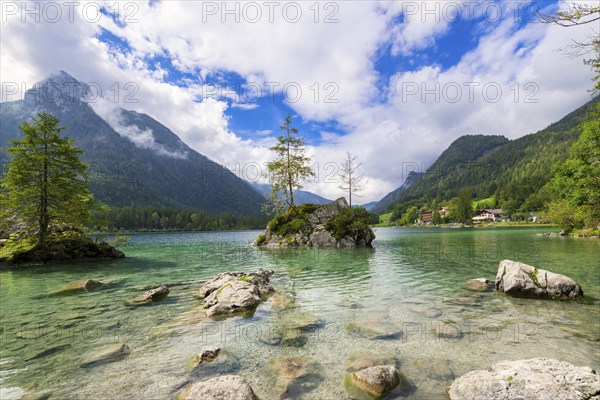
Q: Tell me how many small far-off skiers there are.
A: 0